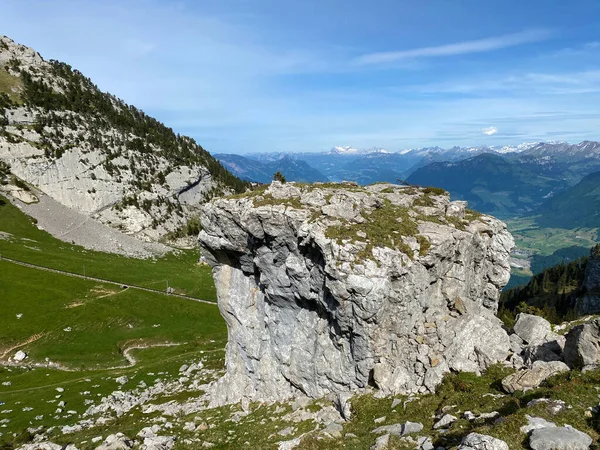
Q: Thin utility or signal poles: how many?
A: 2